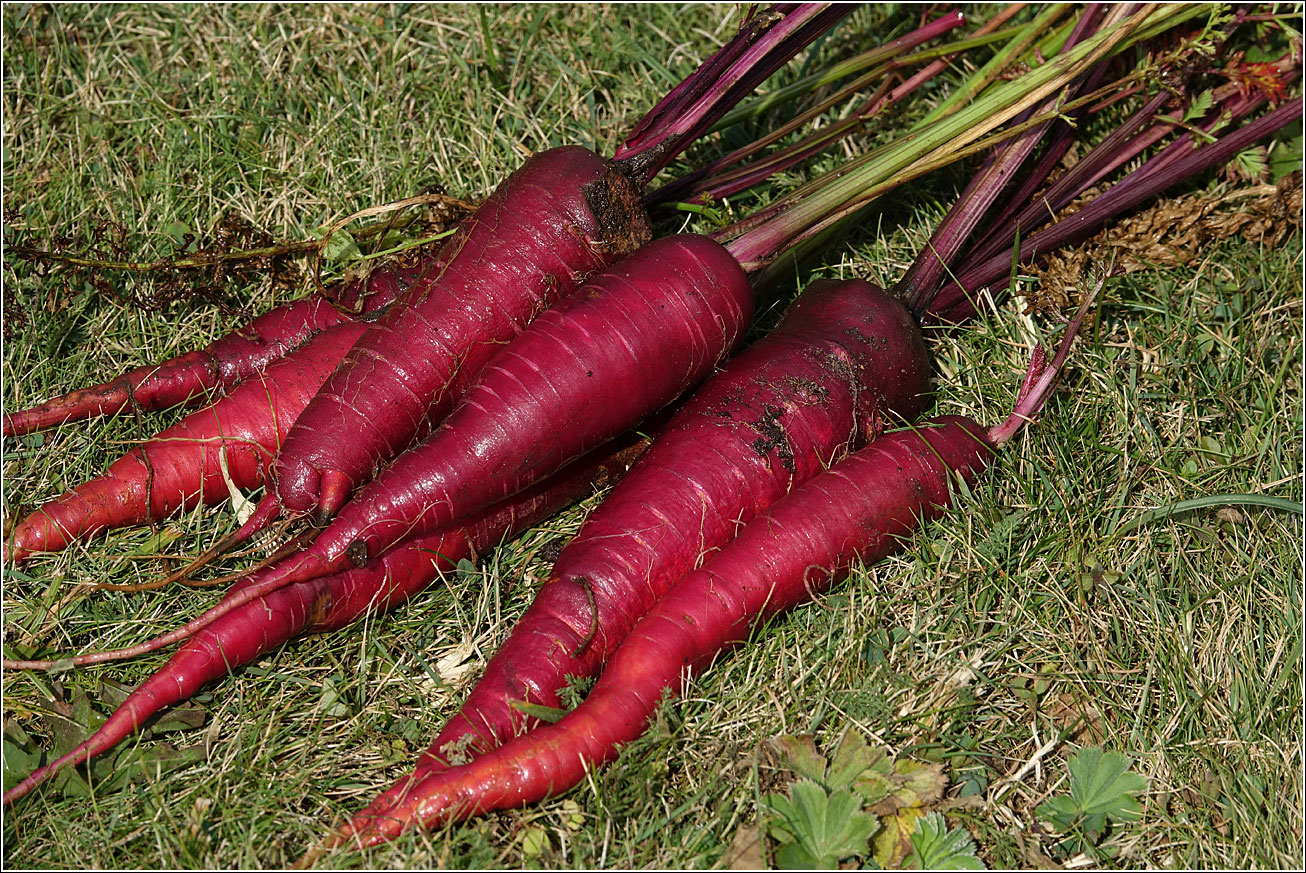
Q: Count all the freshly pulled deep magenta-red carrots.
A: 7